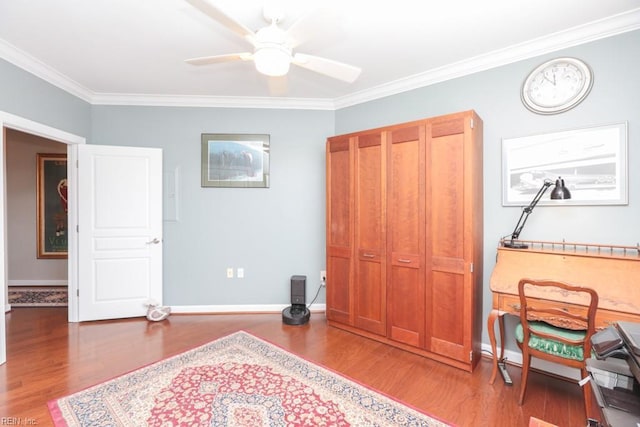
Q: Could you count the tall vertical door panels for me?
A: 4